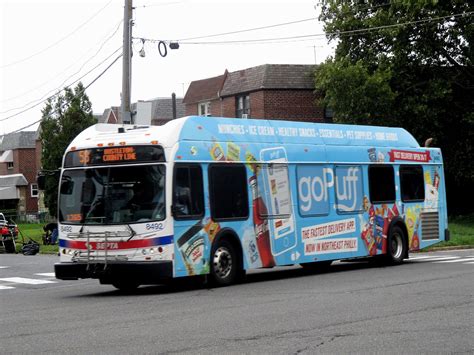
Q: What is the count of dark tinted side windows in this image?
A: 4